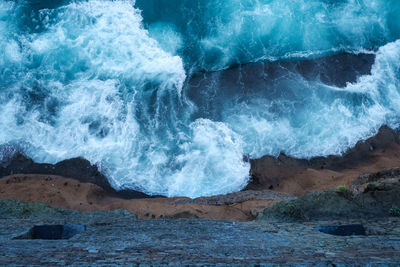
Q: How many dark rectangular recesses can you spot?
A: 2